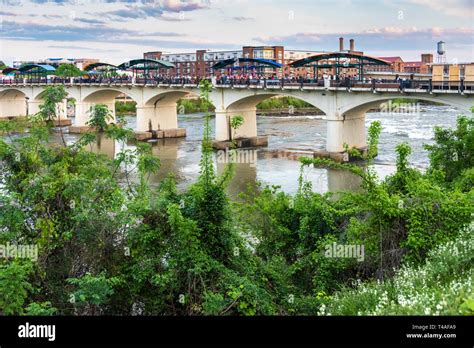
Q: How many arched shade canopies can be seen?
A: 6